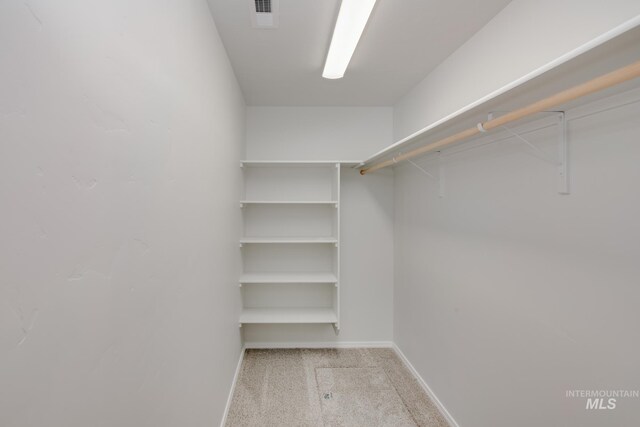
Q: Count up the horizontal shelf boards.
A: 6